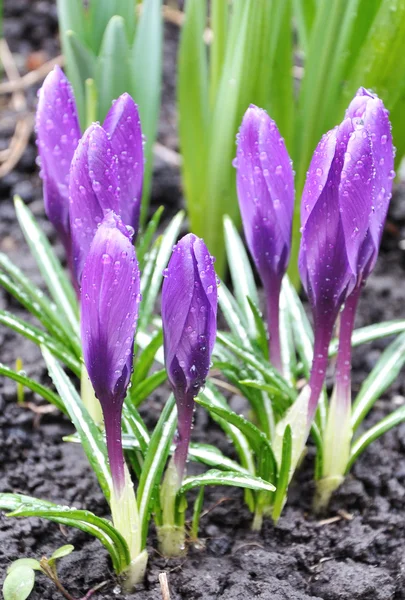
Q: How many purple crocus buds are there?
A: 8